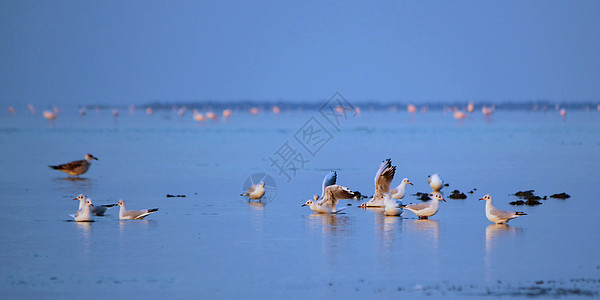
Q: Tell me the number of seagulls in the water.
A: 12